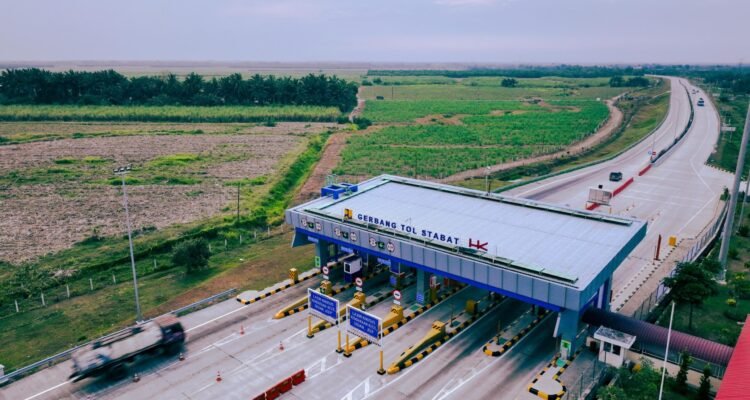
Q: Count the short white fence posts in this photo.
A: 12